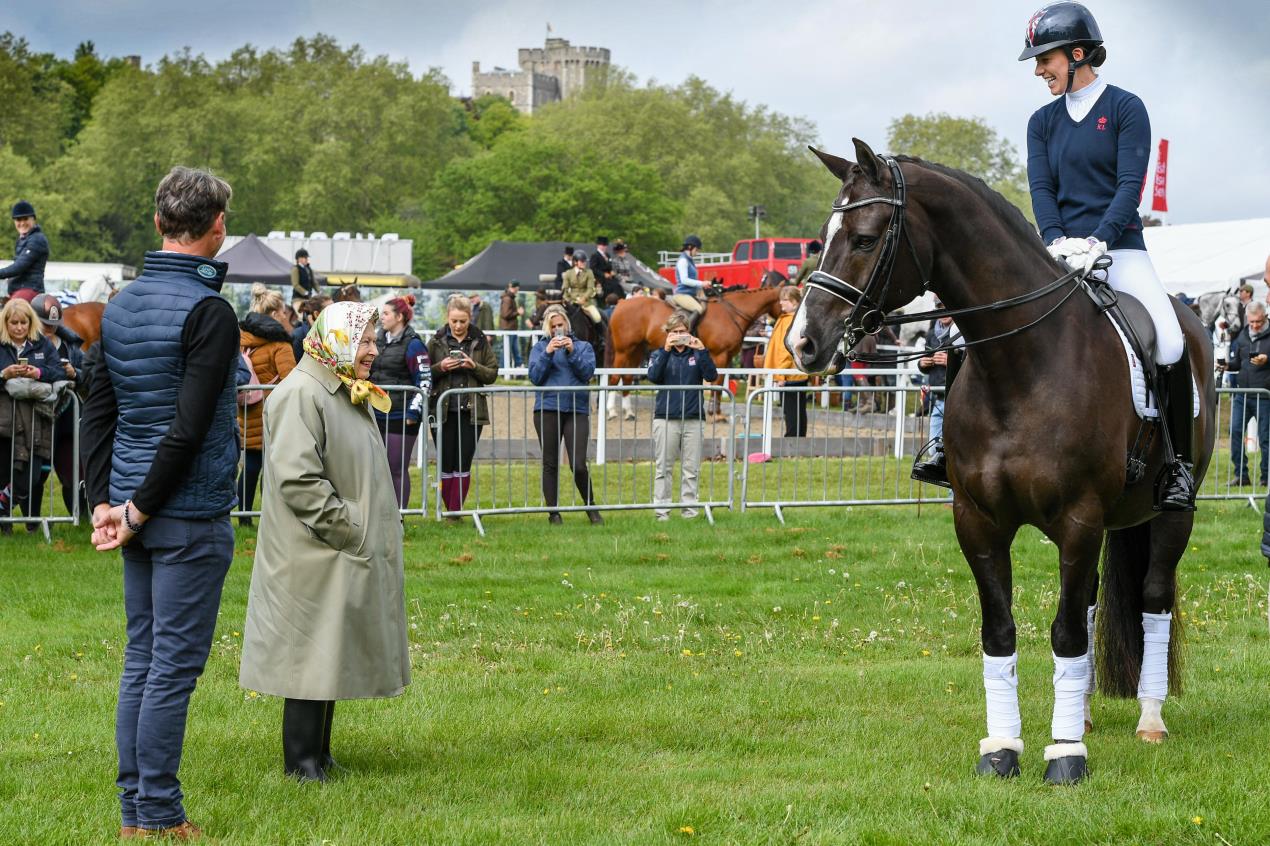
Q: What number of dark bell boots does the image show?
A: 2